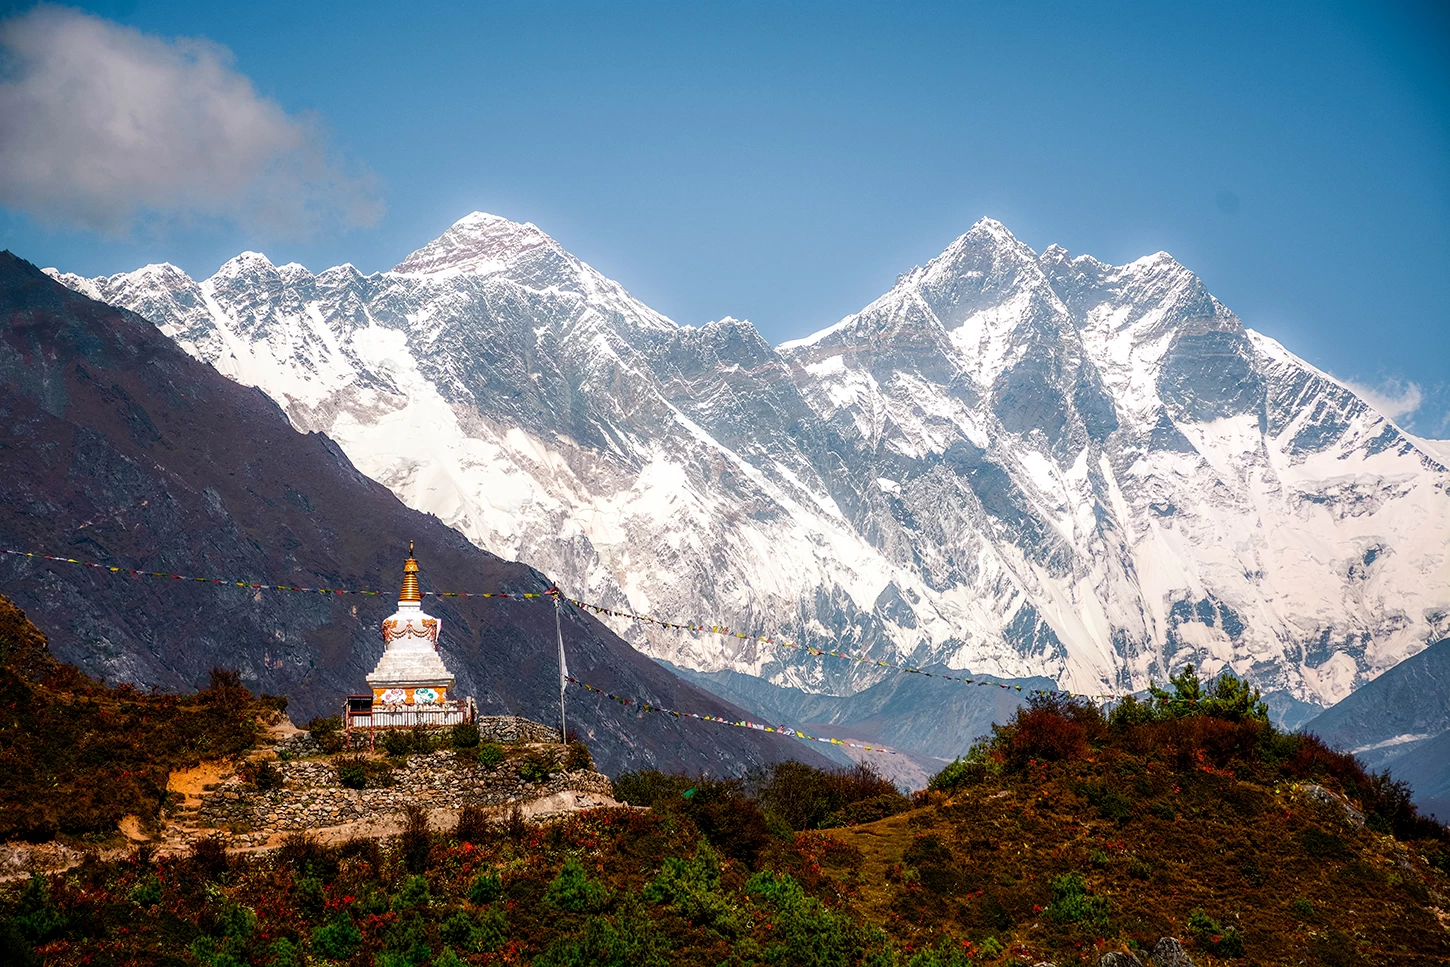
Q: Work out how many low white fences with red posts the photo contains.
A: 1